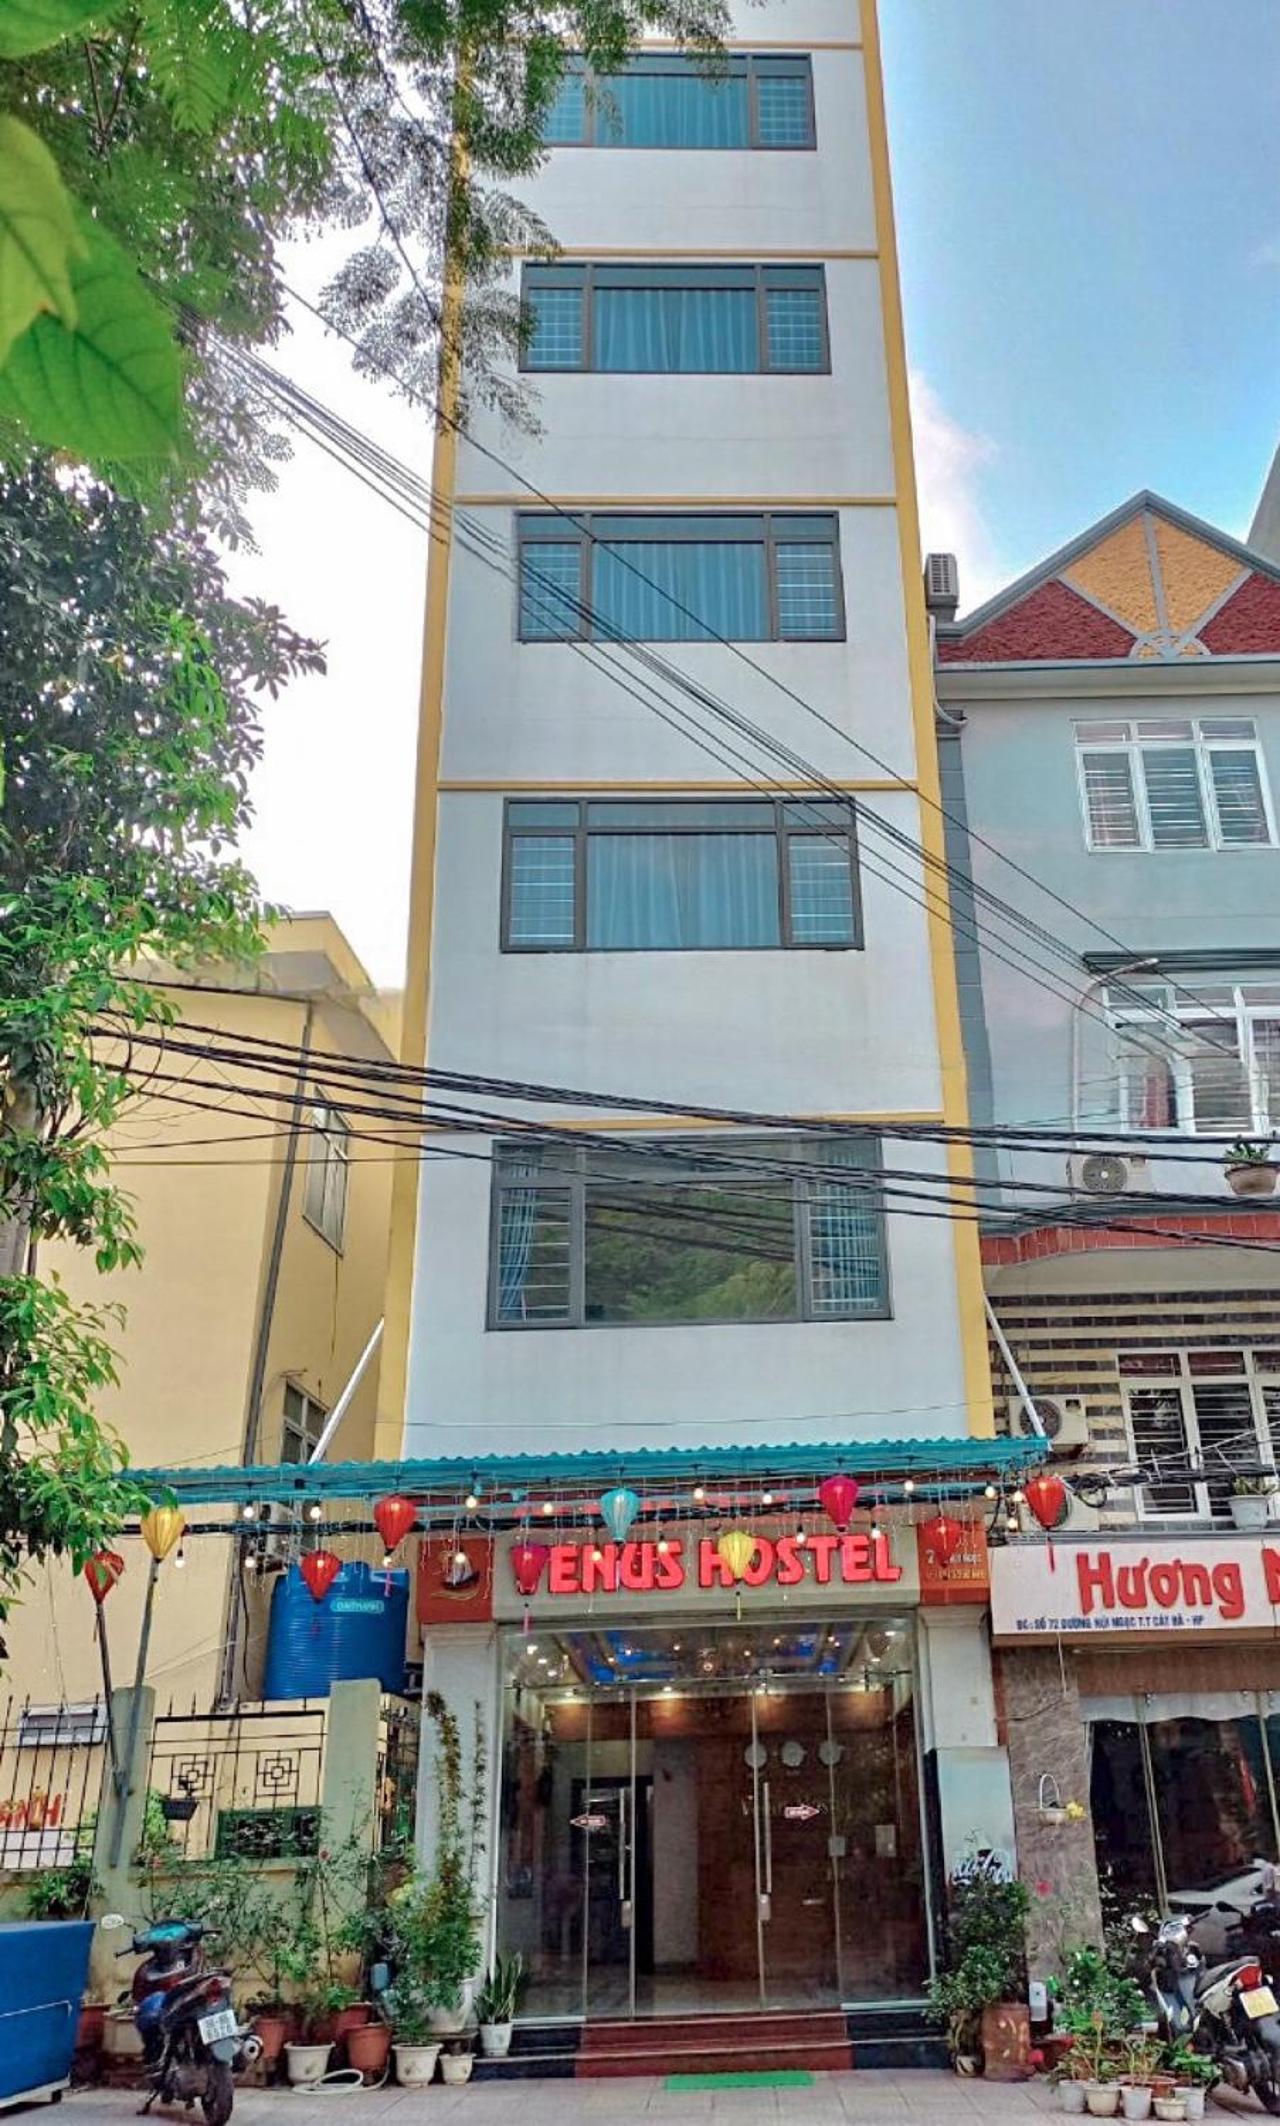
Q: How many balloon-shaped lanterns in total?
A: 10